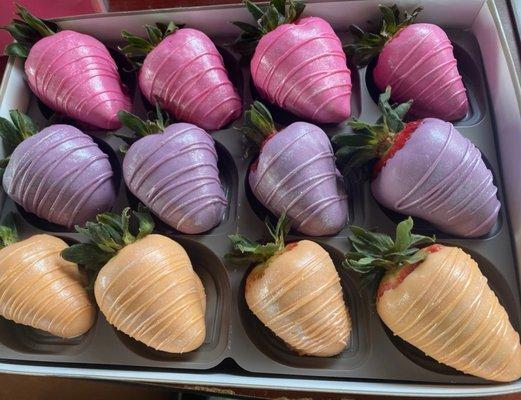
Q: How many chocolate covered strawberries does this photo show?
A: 12